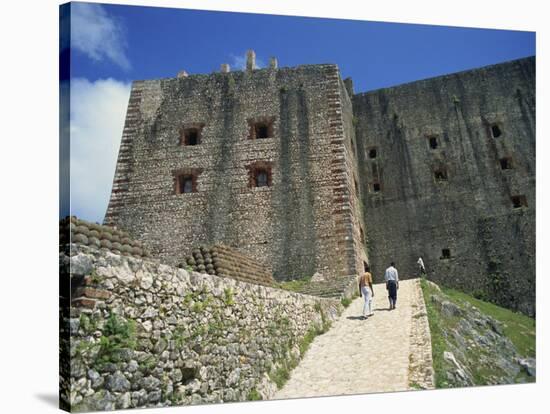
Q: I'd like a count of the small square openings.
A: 12